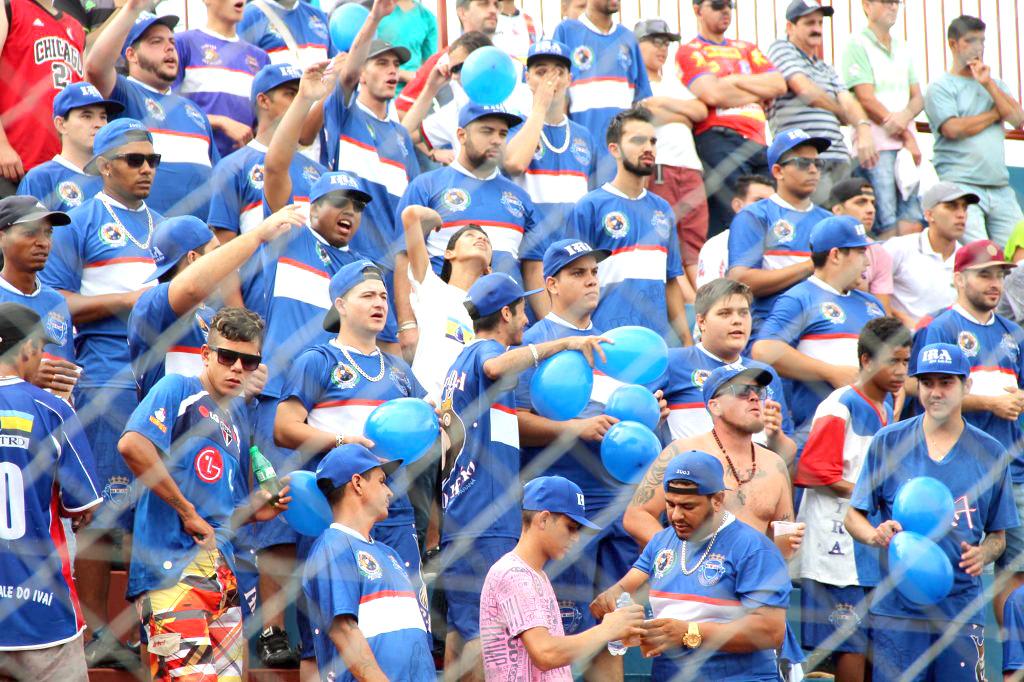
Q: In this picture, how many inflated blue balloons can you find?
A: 10